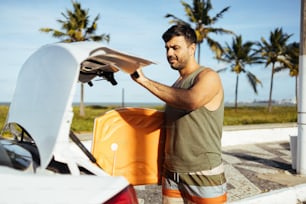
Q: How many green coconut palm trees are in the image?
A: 5